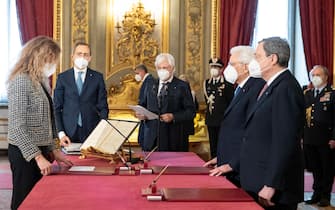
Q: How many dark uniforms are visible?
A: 2